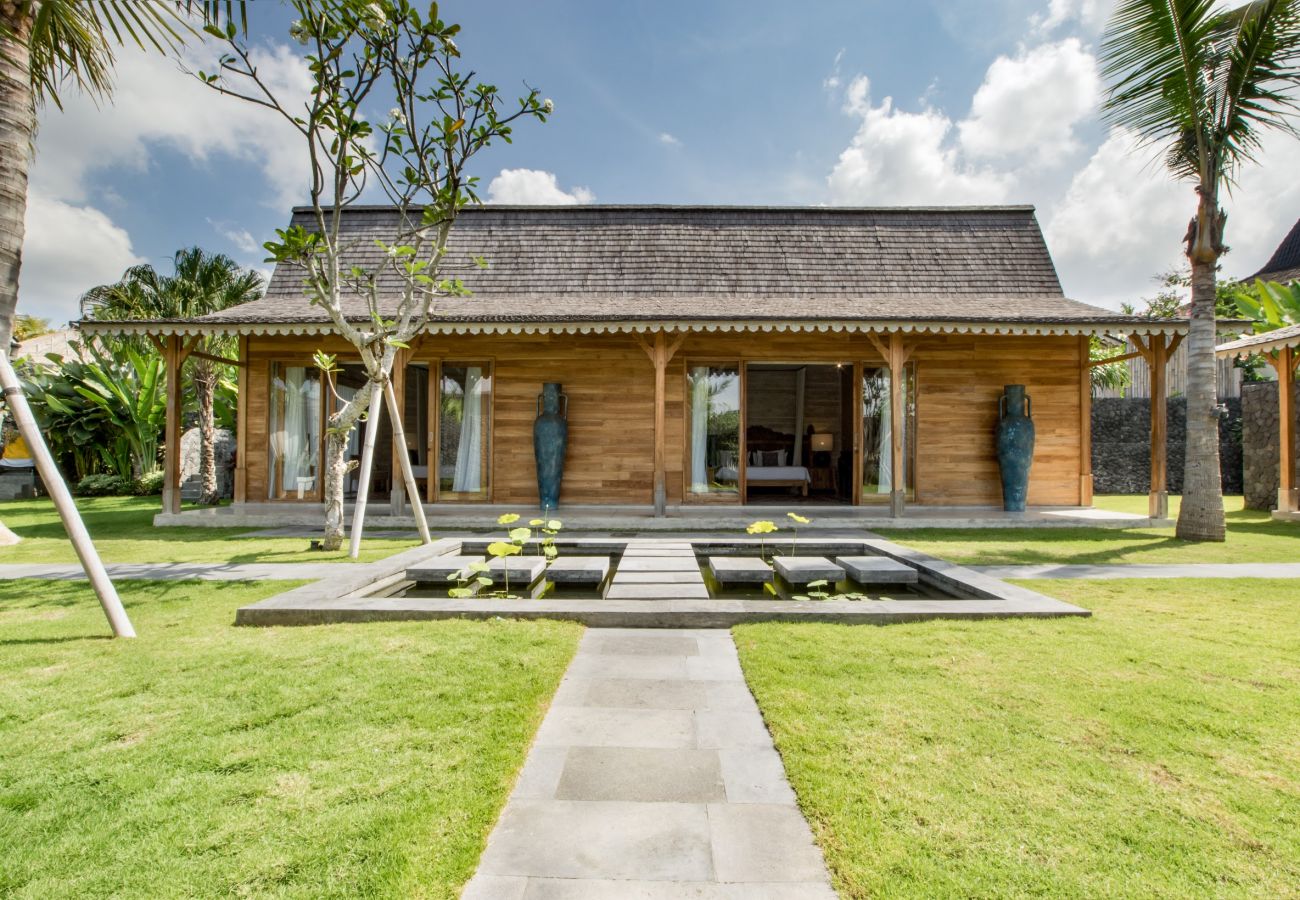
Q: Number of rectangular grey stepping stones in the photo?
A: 6